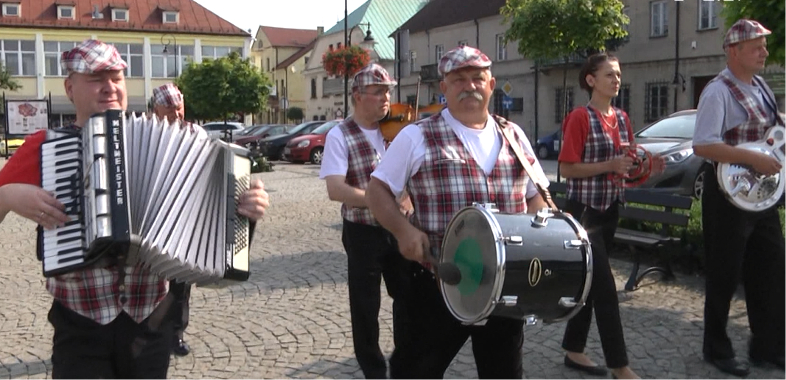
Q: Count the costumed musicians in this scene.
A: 6